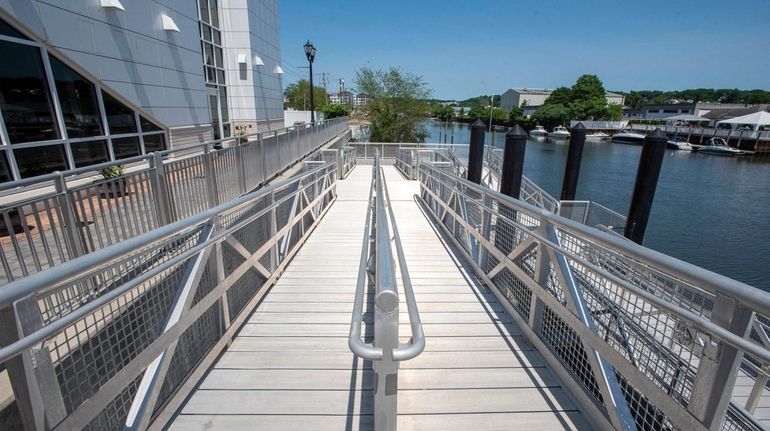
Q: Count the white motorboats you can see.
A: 6